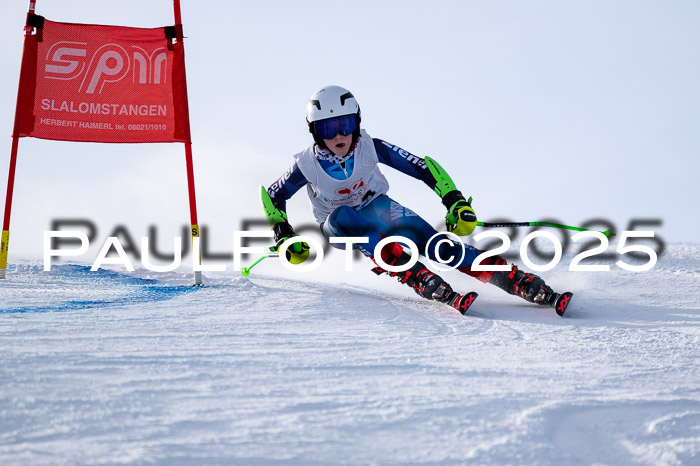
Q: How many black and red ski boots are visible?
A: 2